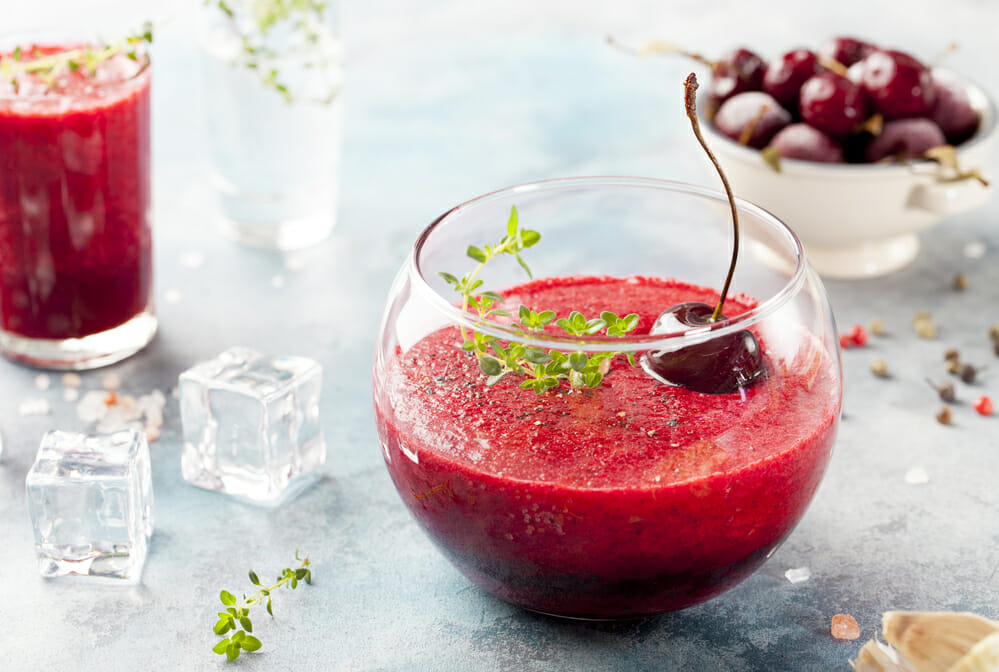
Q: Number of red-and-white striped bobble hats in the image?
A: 0